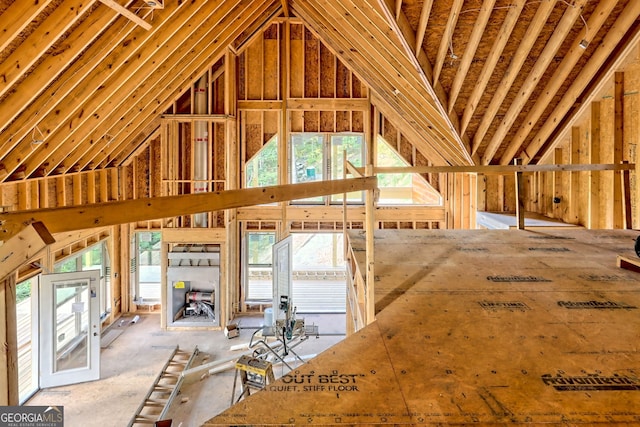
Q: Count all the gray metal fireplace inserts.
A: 1